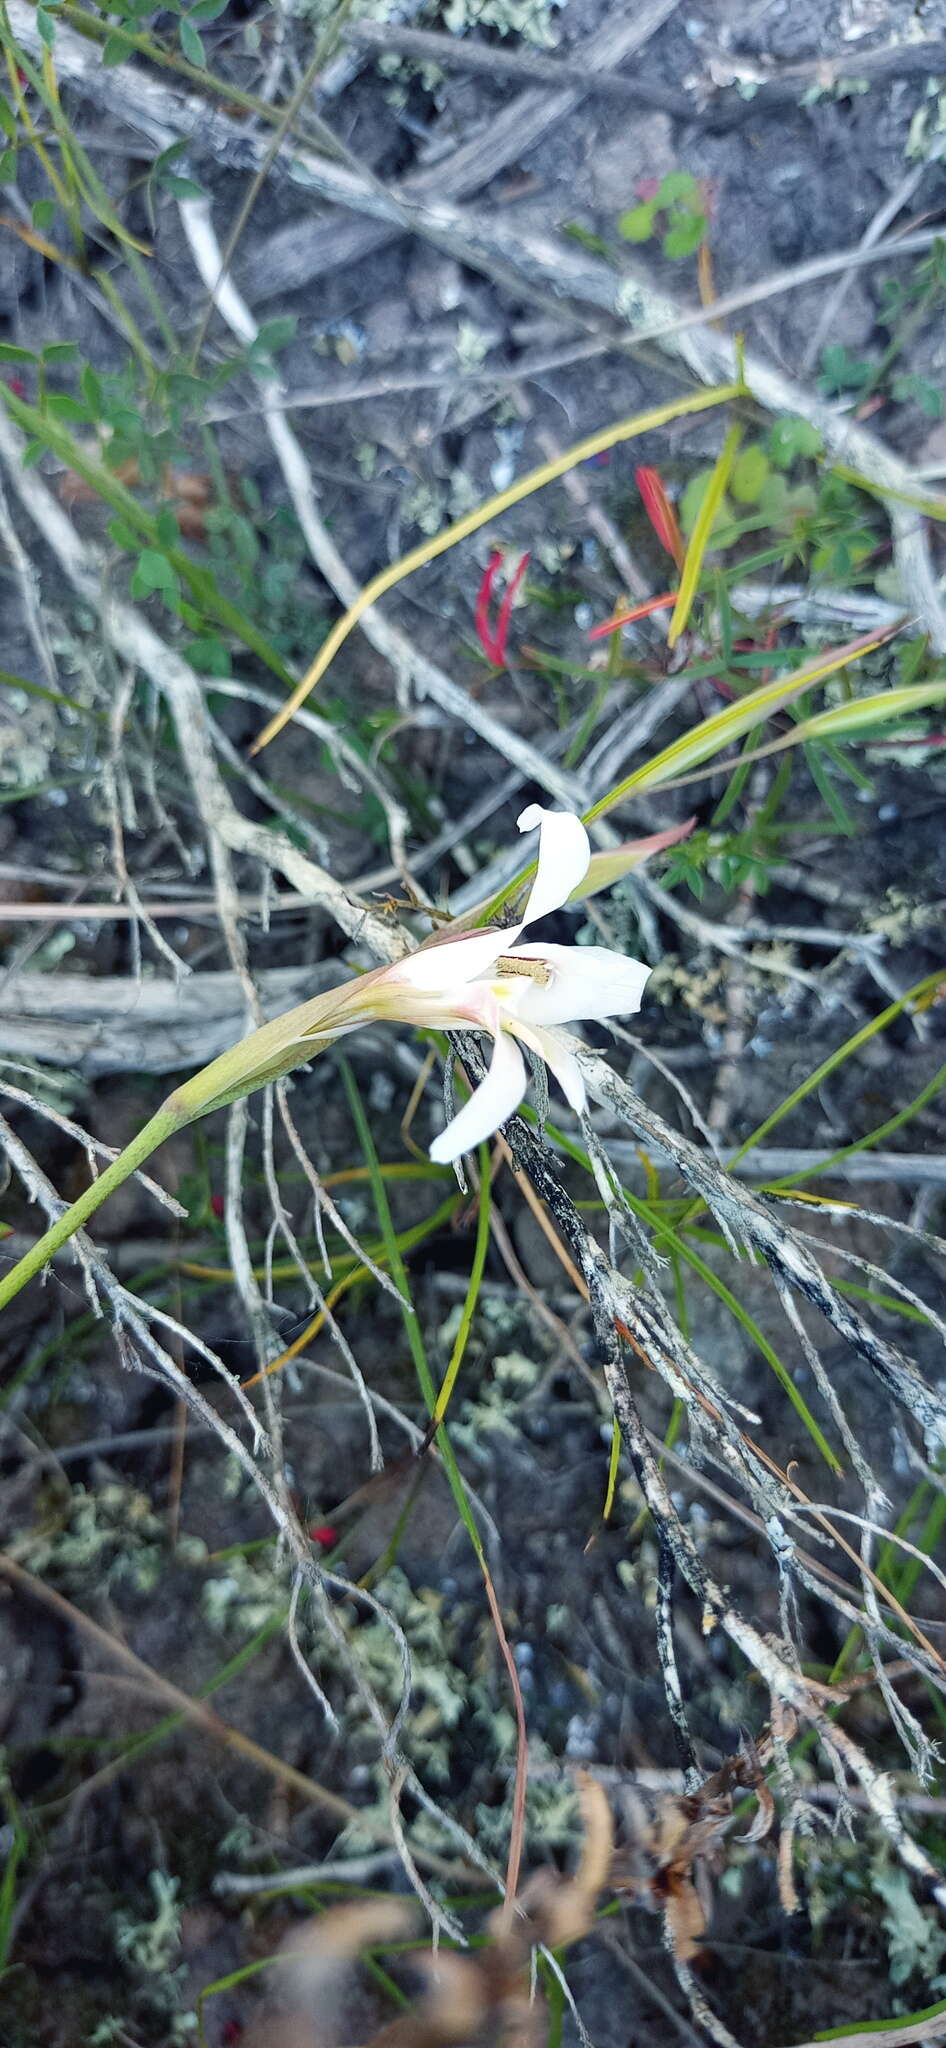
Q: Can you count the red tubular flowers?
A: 0